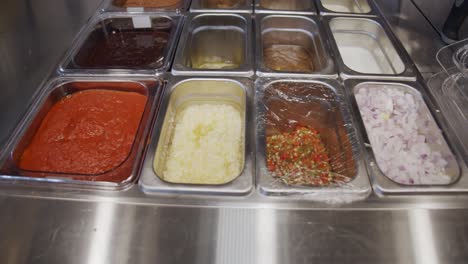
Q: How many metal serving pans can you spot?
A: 12